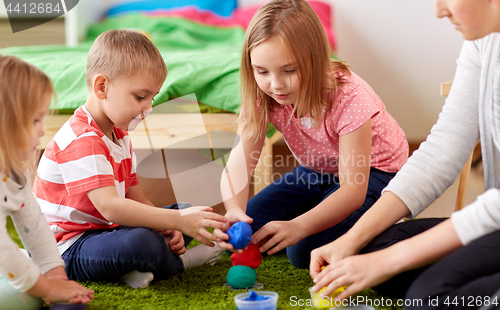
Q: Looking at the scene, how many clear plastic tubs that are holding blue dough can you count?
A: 1